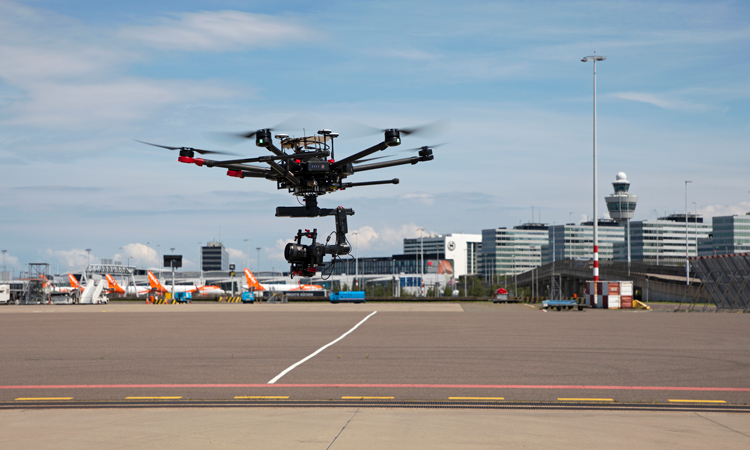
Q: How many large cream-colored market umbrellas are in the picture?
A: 0